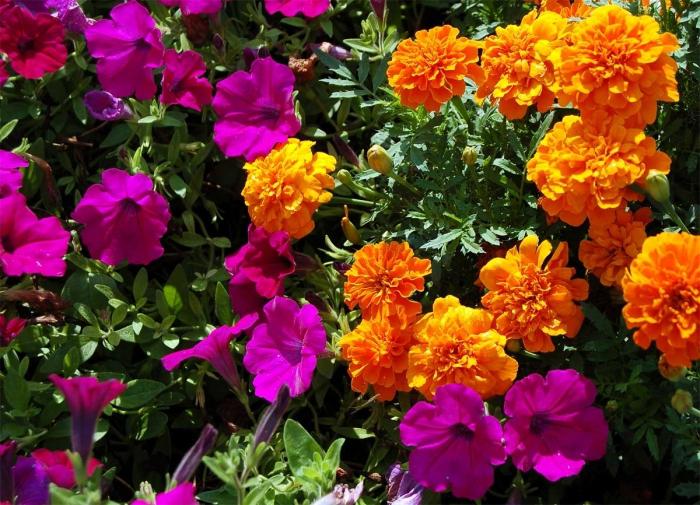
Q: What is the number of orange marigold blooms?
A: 12